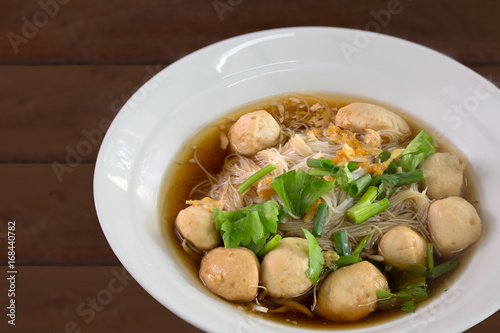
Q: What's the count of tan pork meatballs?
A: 9